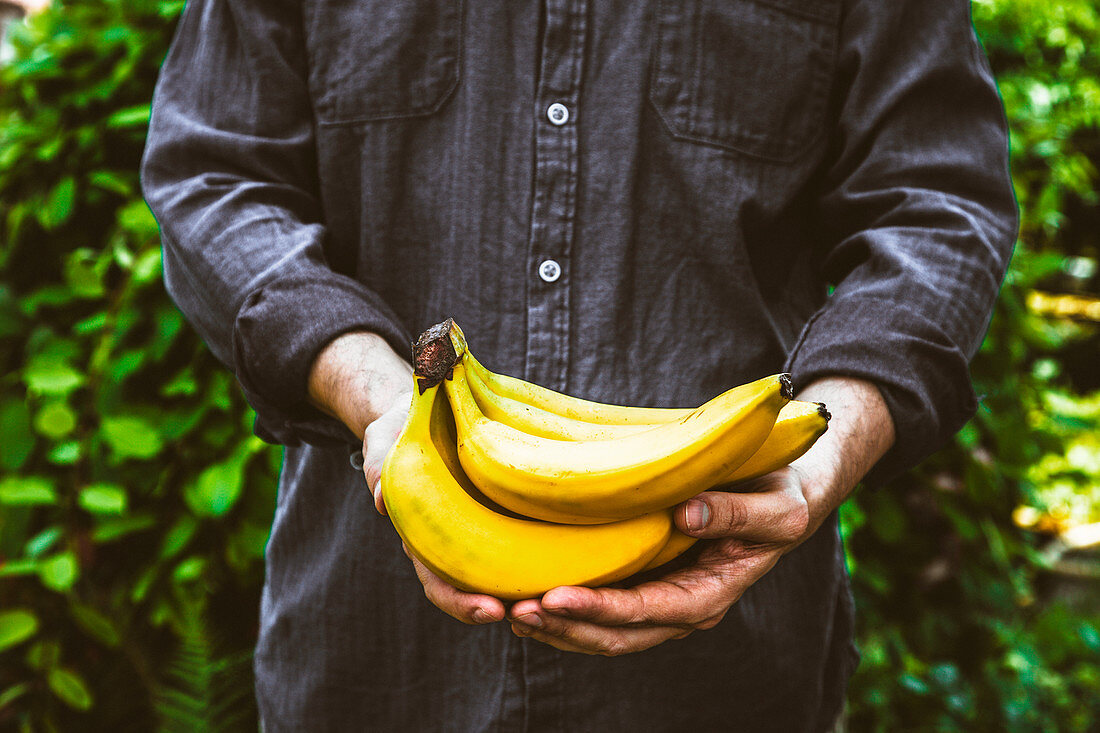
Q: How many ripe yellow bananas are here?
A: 5